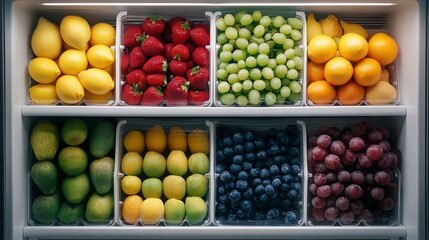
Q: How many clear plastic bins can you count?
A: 8